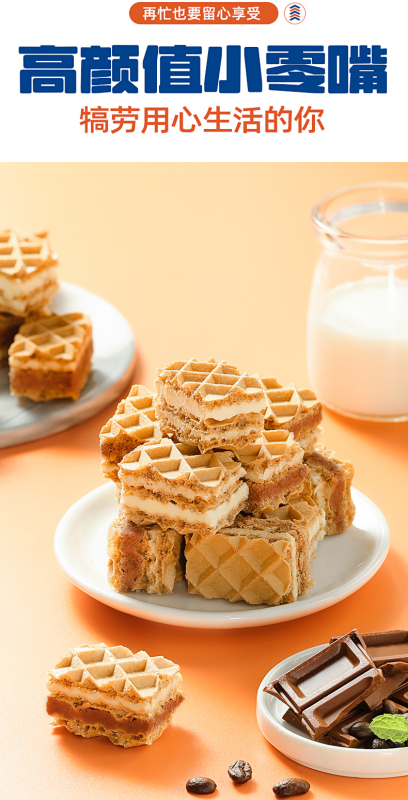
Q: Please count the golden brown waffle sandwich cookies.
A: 13